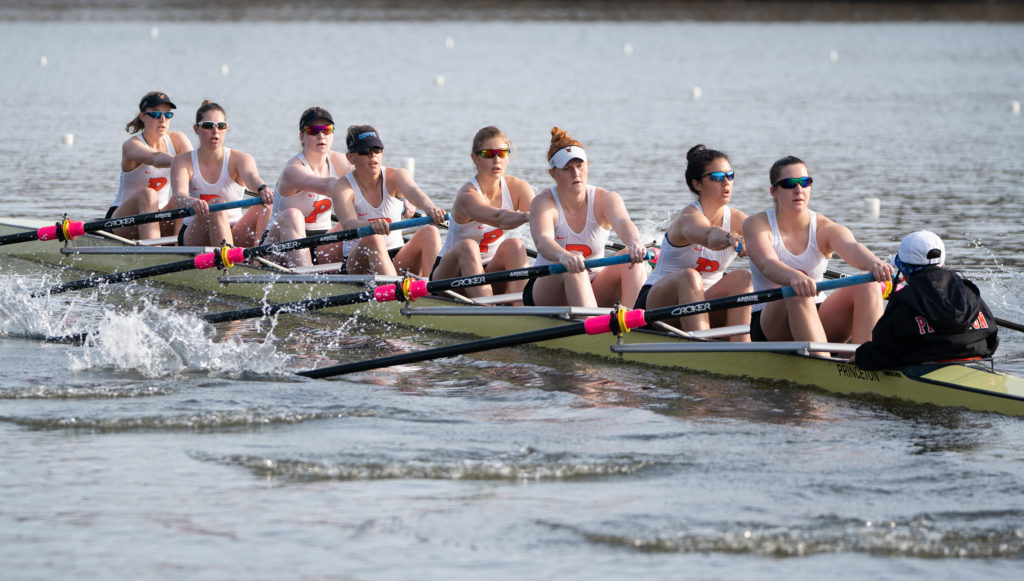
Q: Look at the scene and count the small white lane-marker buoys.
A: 12